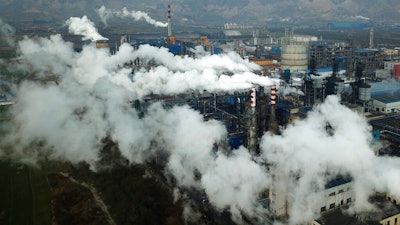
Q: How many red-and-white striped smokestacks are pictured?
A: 3